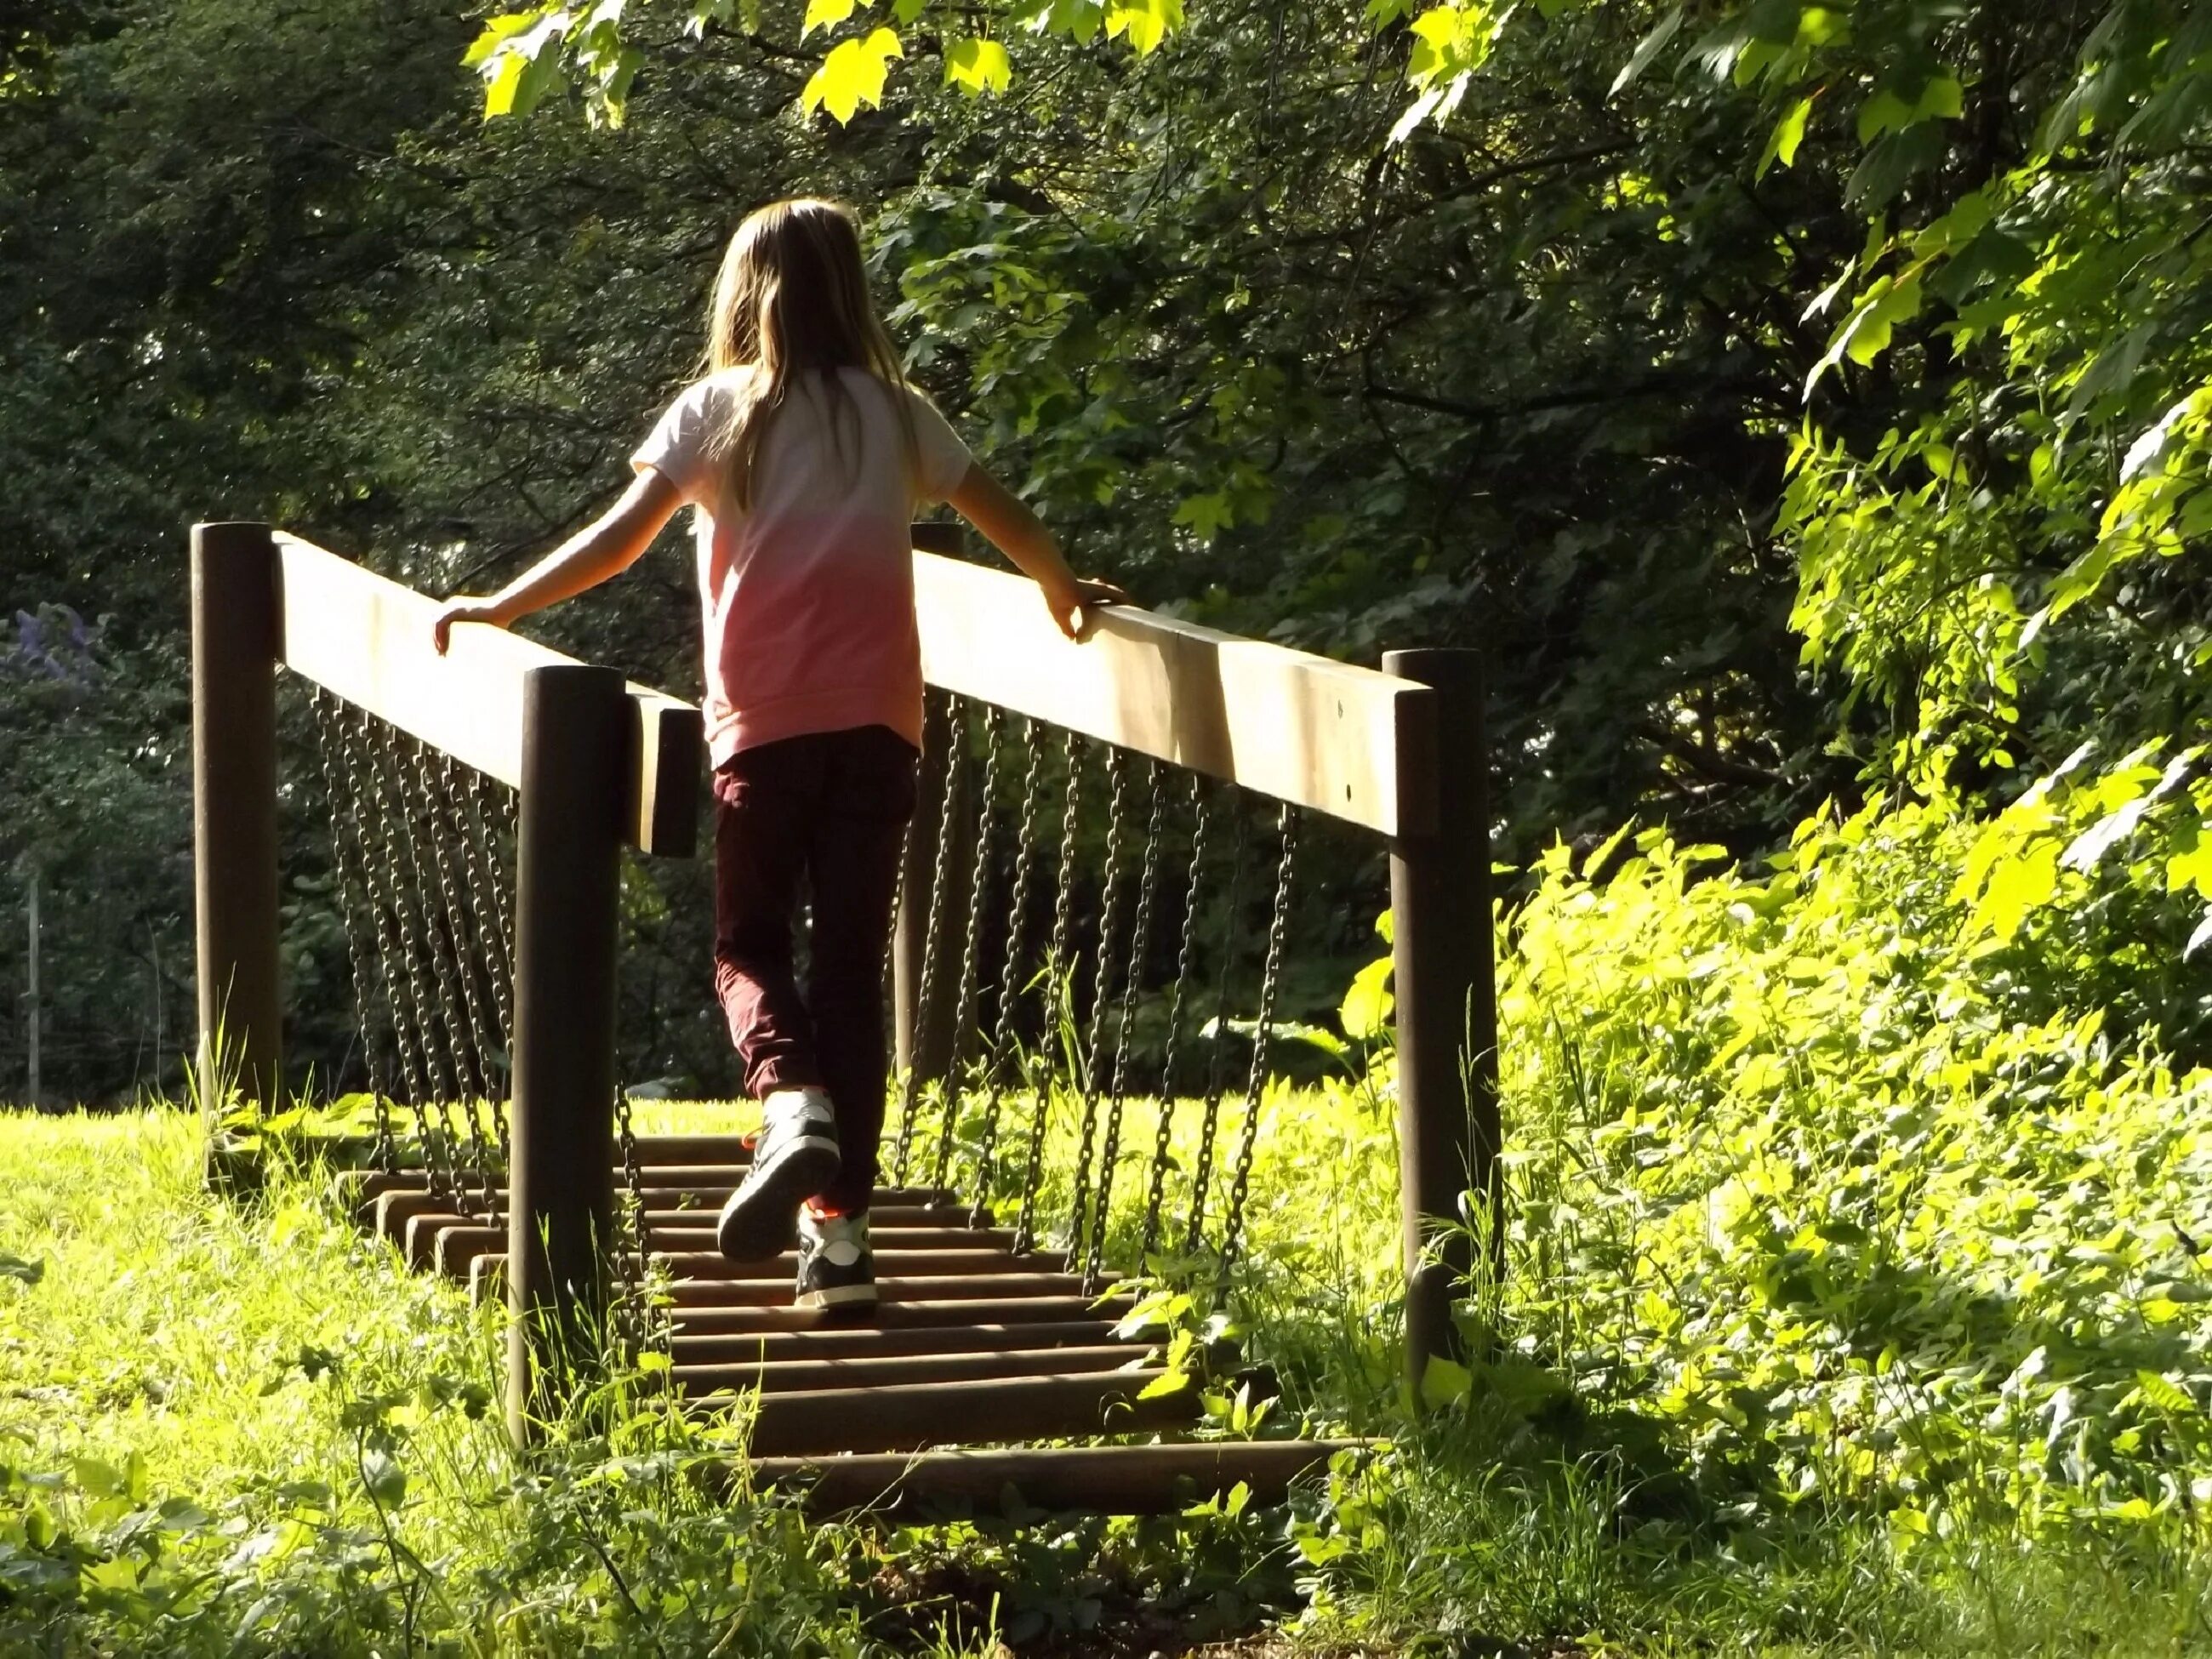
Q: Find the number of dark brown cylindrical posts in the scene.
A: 4